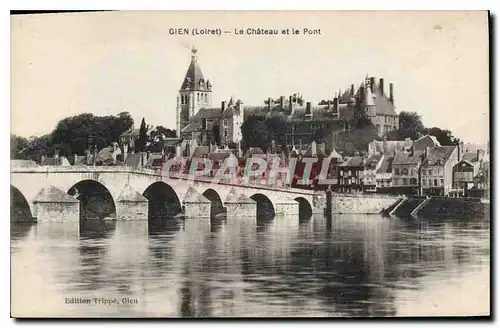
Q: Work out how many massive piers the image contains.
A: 5